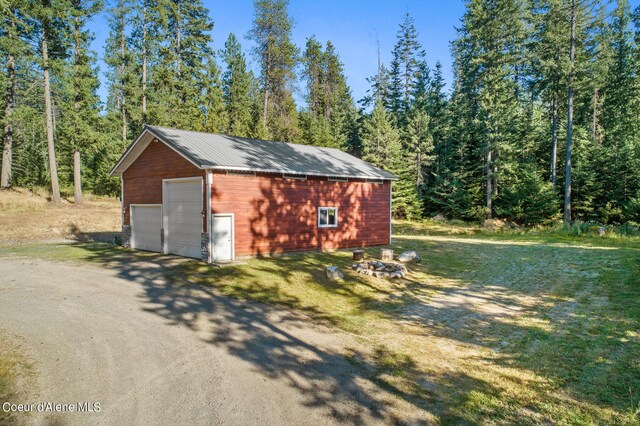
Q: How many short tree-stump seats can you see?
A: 2